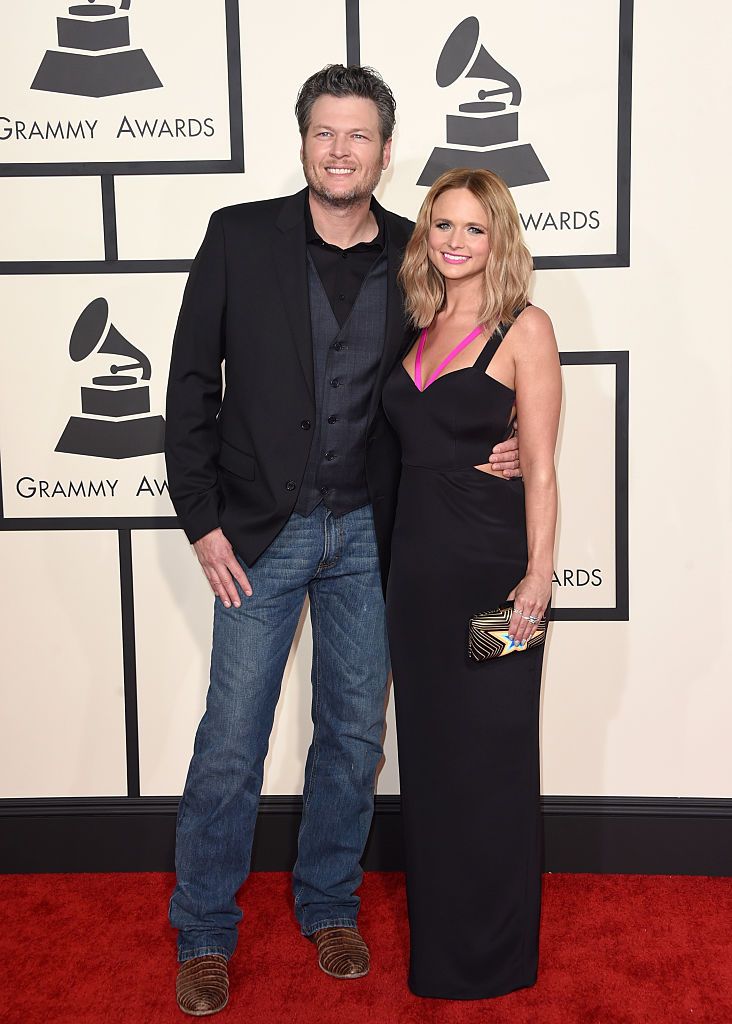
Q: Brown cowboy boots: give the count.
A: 2